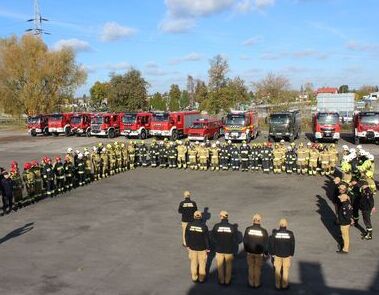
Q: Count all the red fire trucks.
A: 10